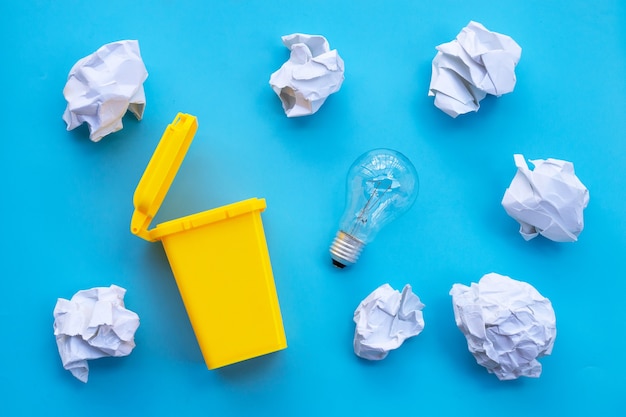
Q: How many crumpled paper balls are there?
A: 7